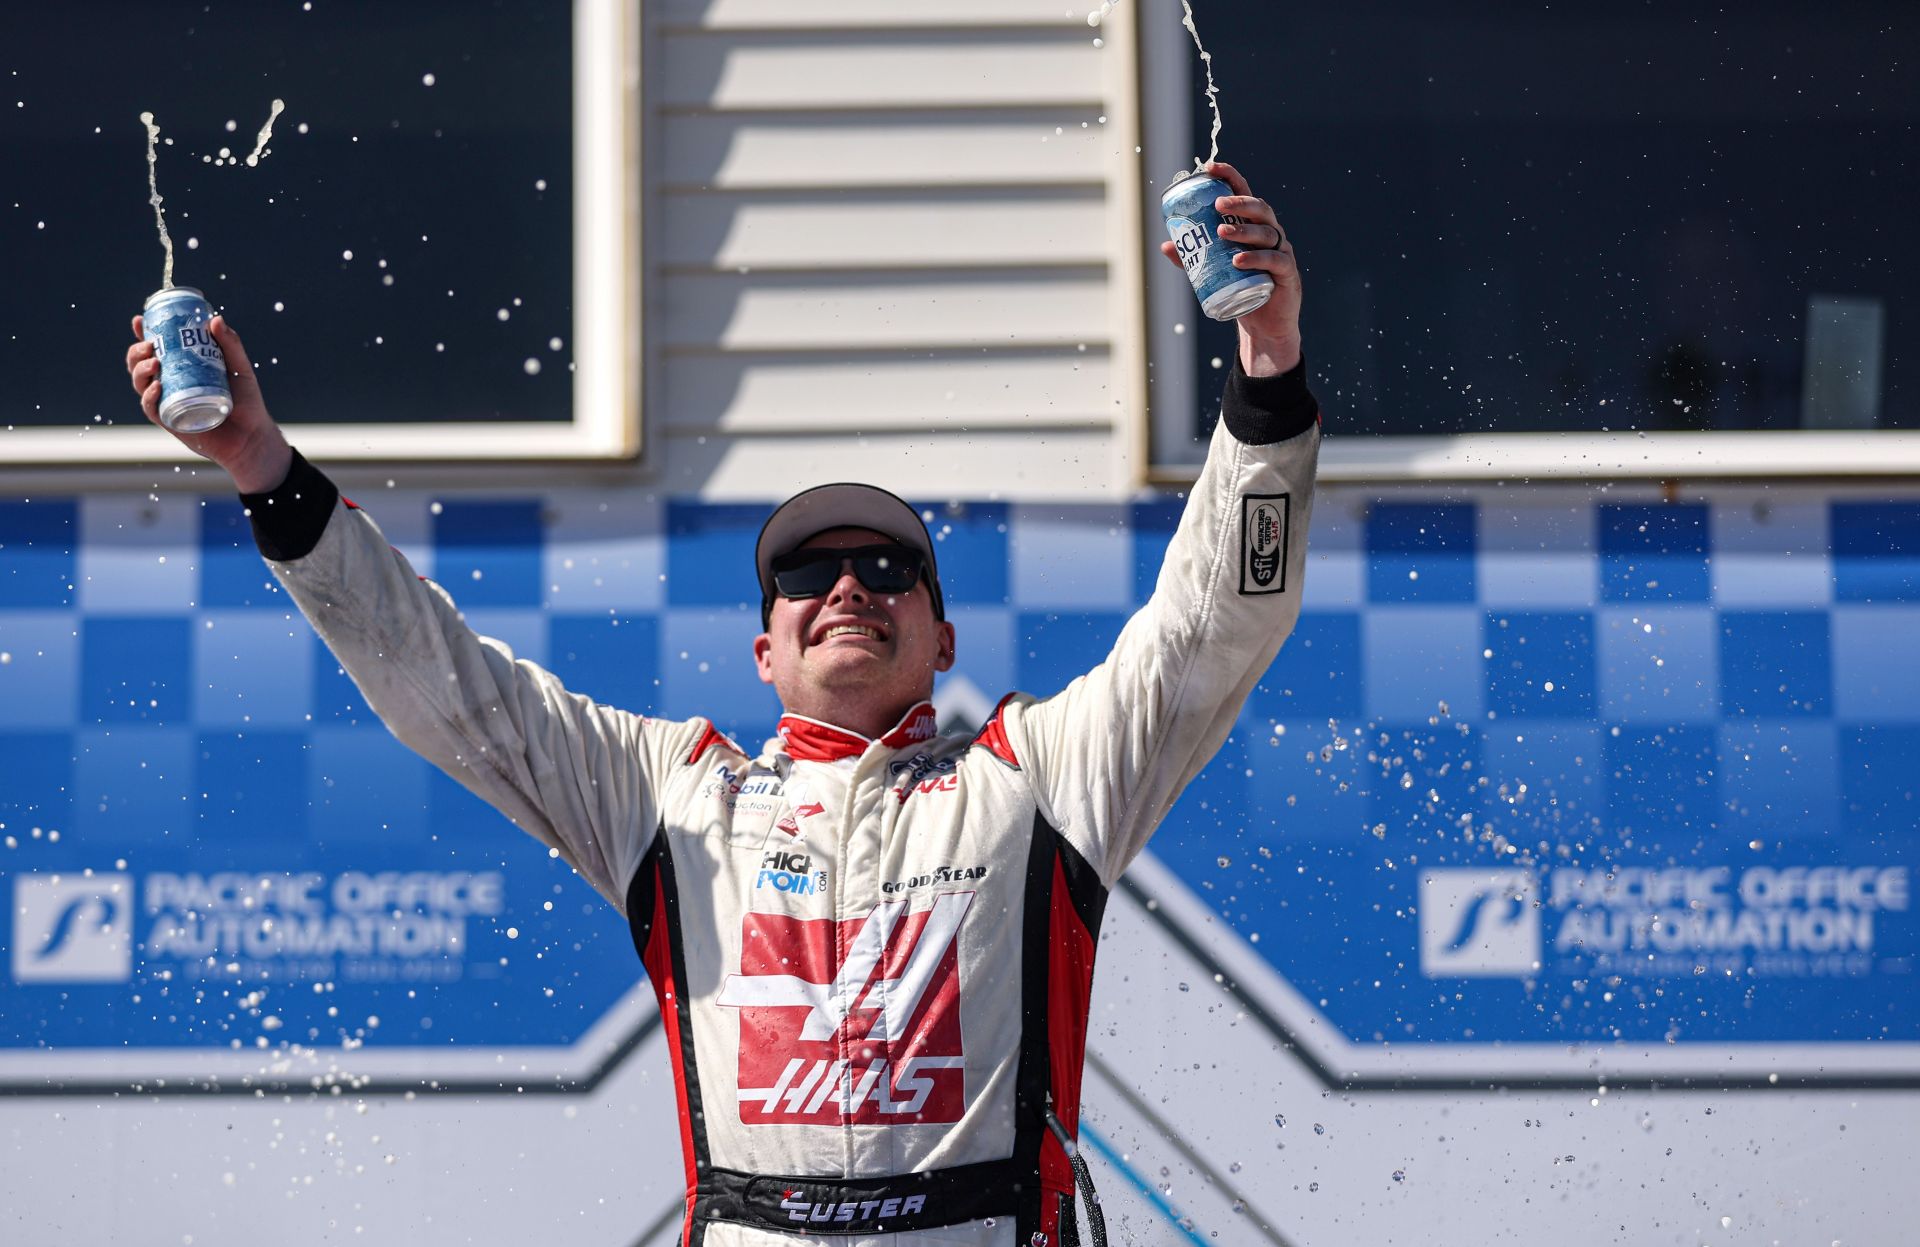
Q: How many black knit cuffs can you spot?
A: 2